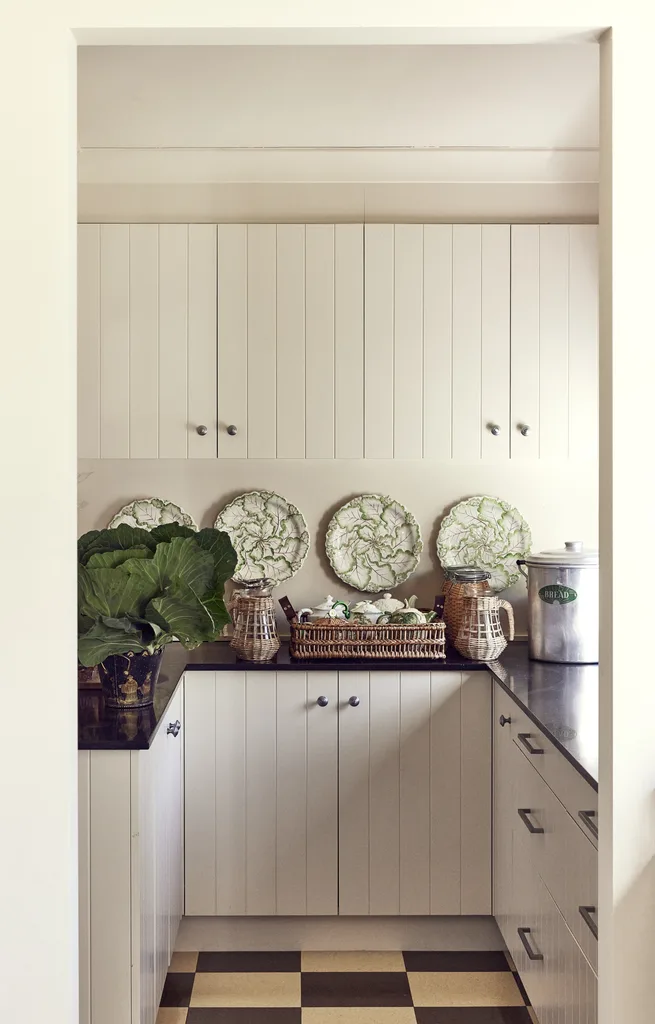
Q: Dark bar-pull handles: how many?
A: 5